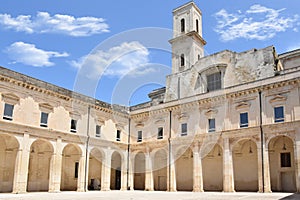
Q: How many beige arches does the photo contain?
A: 11